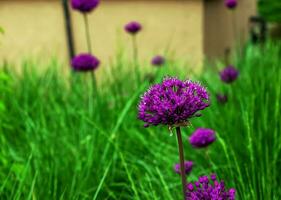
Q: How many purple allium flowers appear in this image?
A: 11